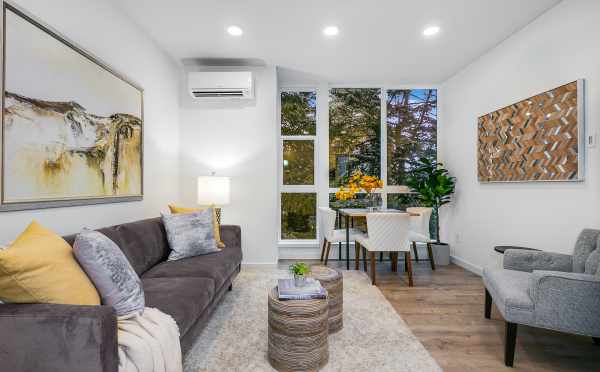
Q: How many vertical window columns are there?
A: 3